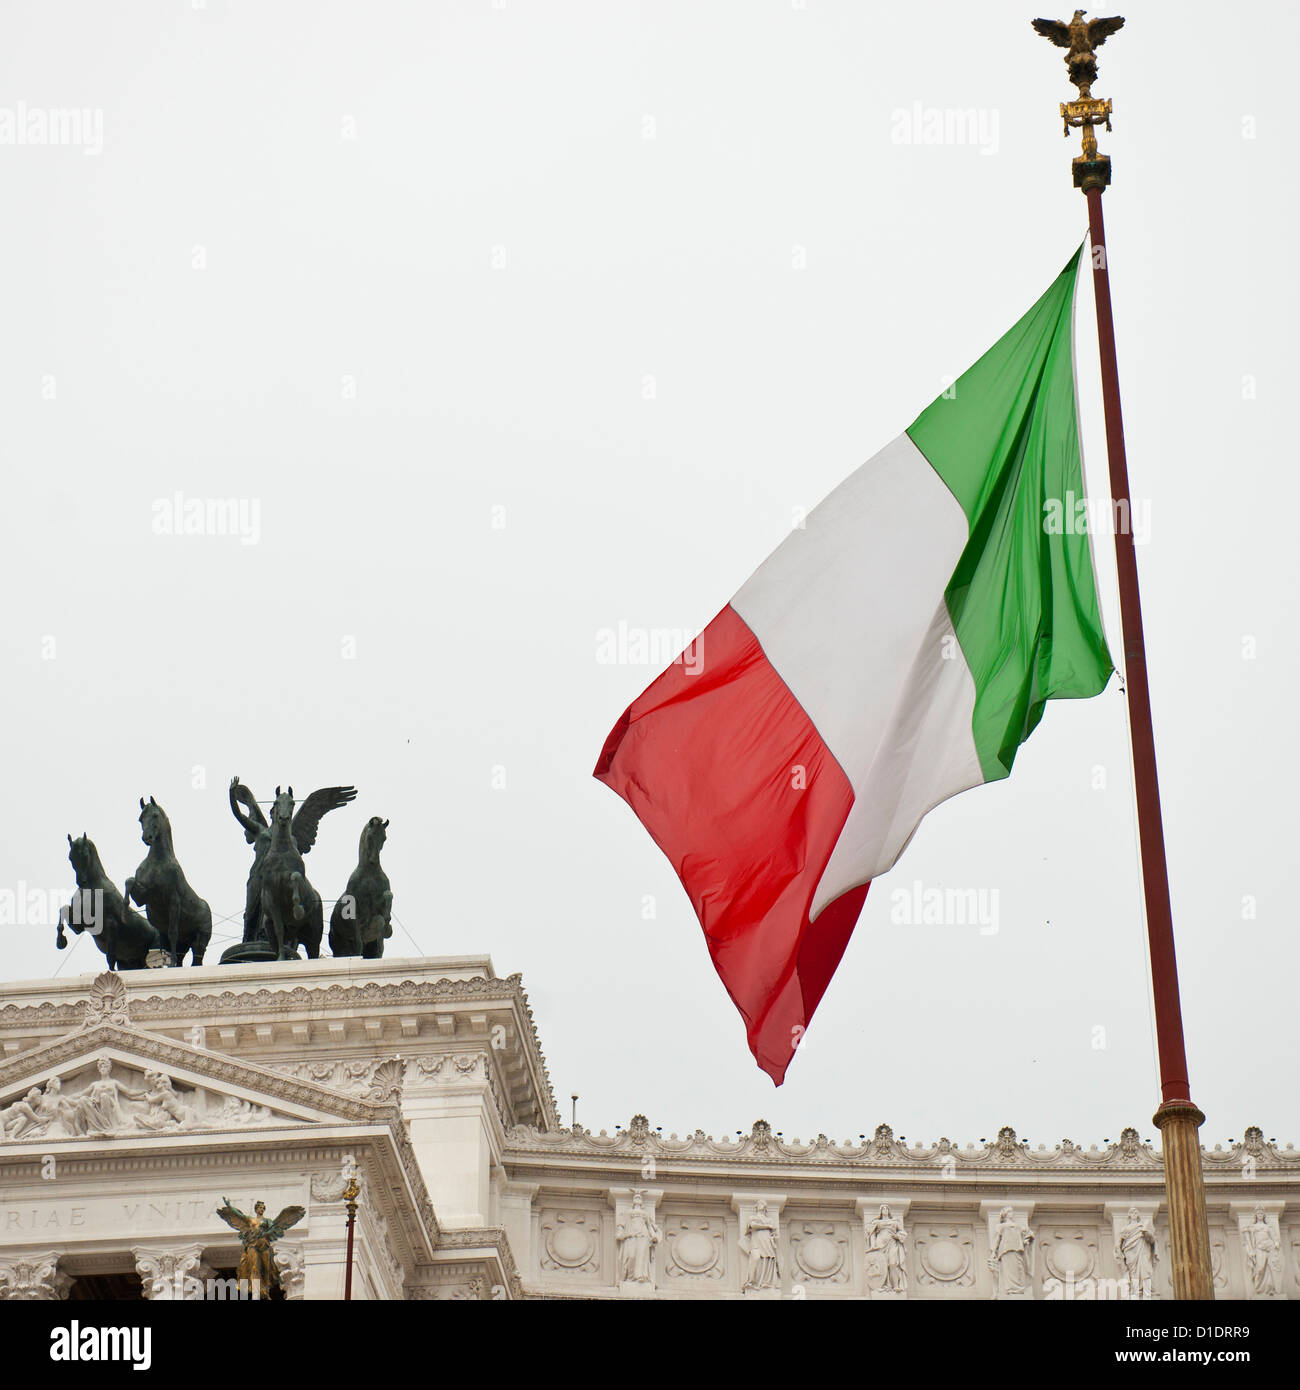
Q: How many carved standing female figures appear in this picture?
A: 6